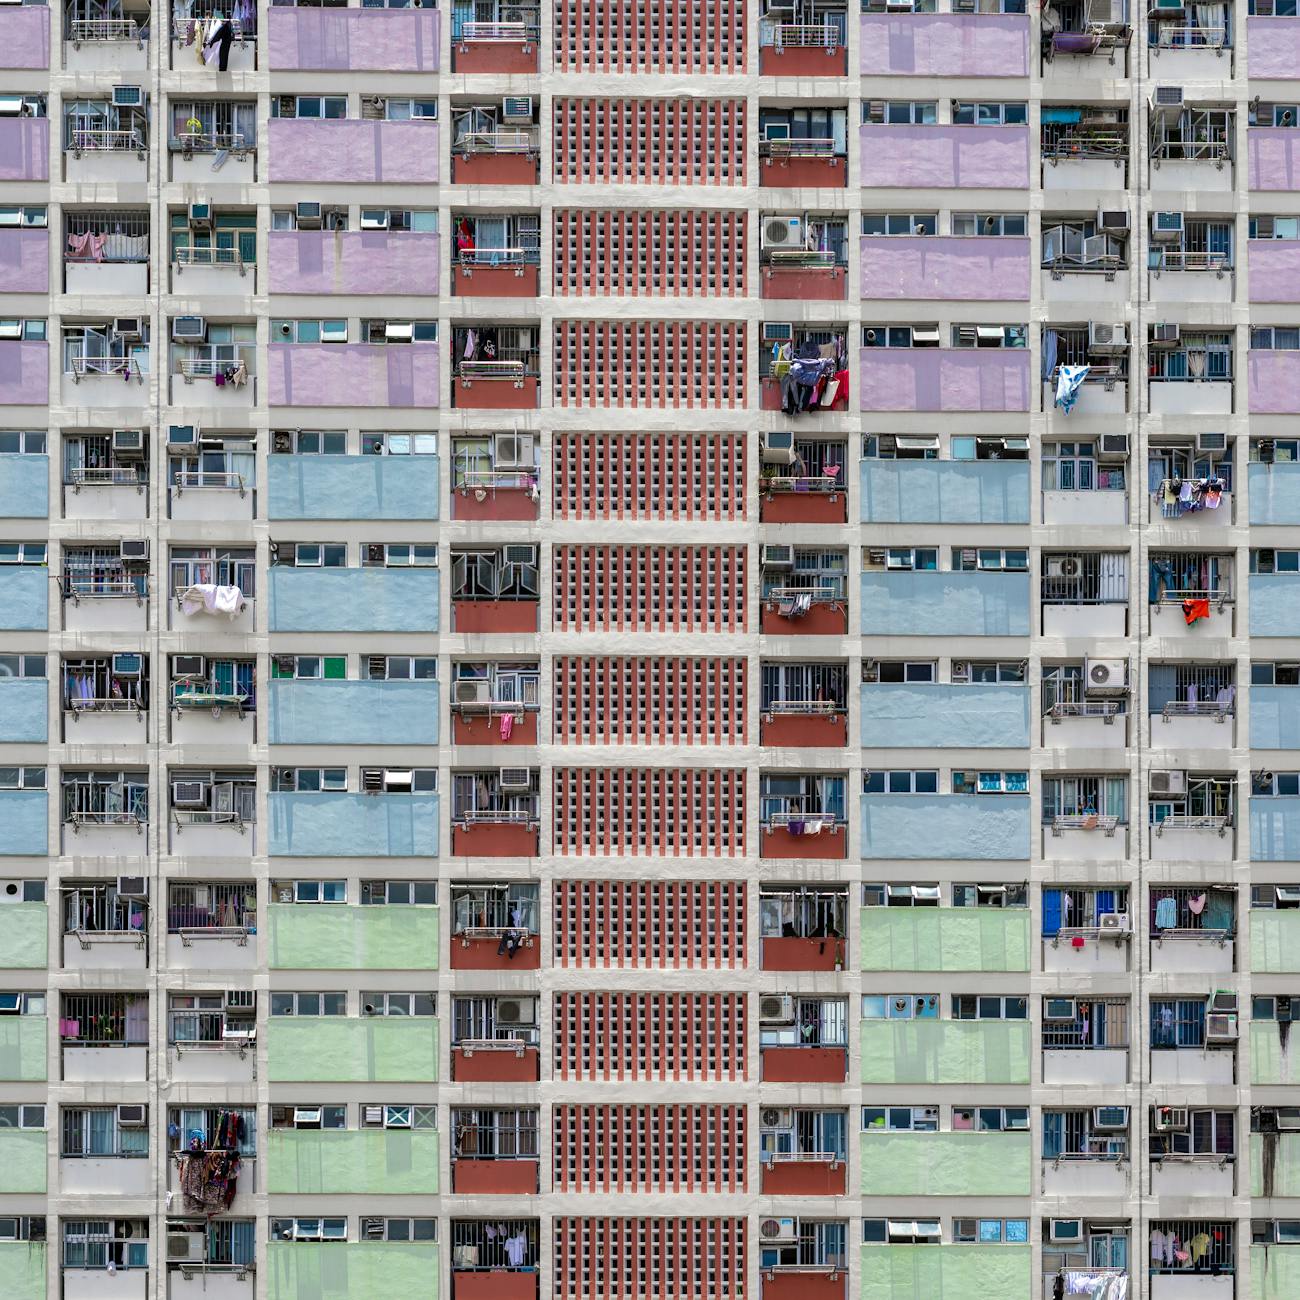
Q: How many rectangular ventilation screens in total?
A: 12